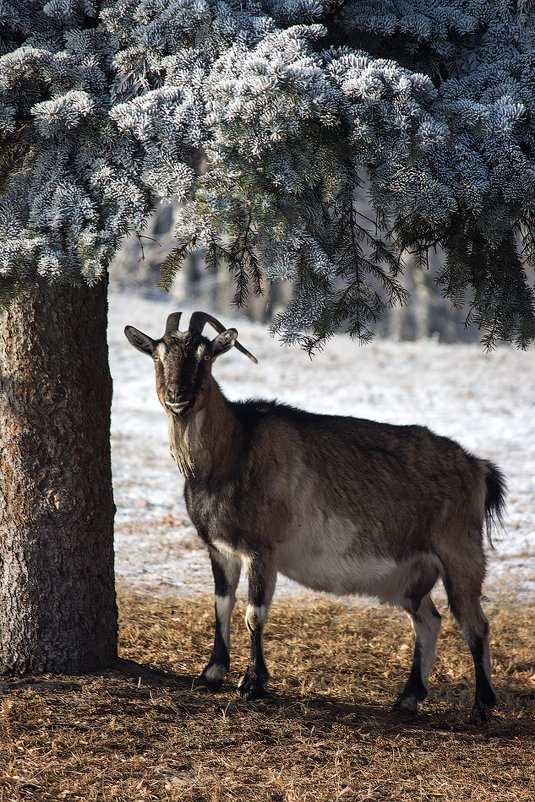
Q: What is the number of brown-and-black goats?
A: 1